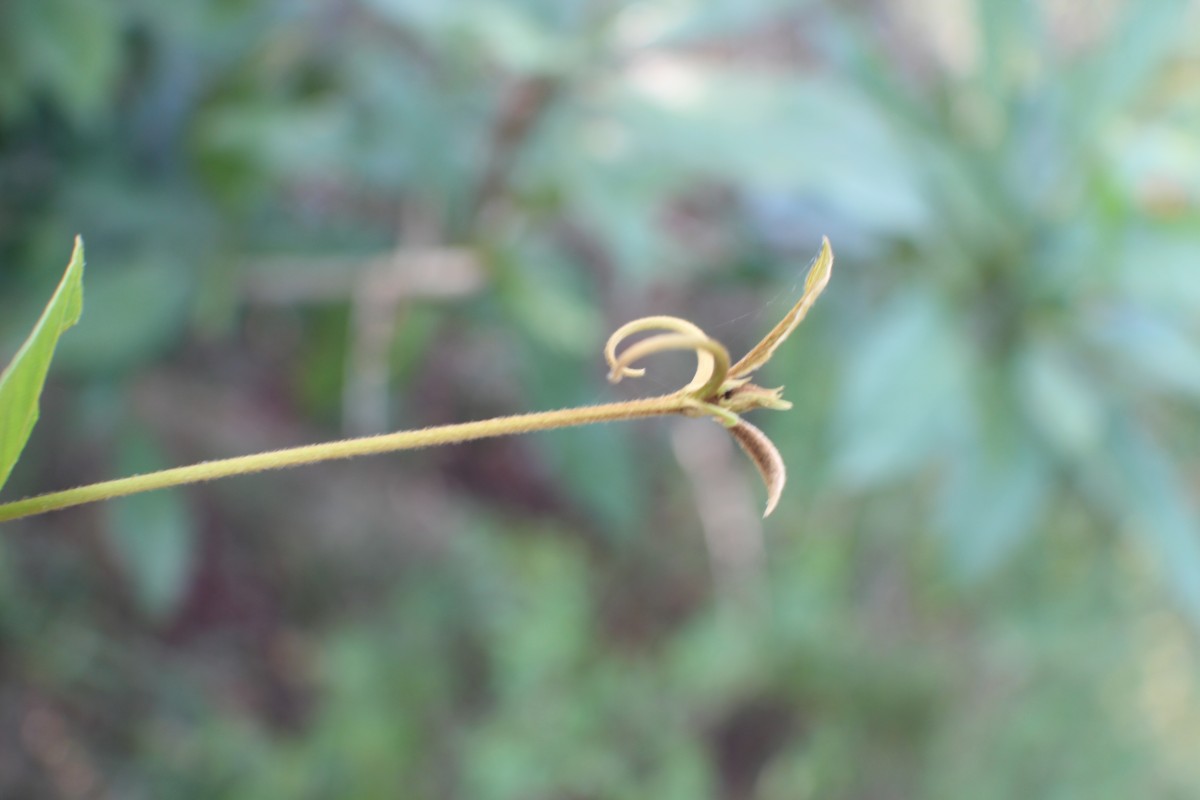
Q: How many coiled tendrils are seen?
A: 2